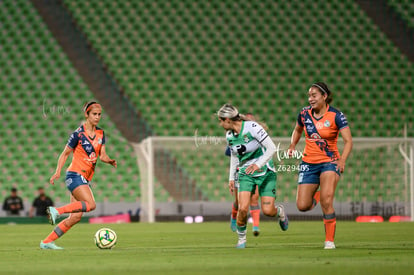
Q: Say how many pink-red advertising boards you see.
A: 3